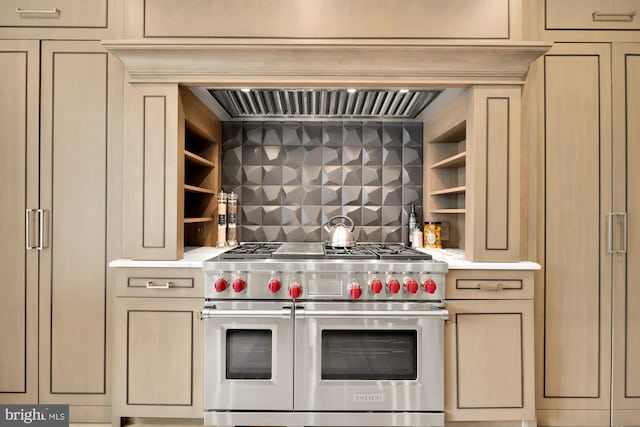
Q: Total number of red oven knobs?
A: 9